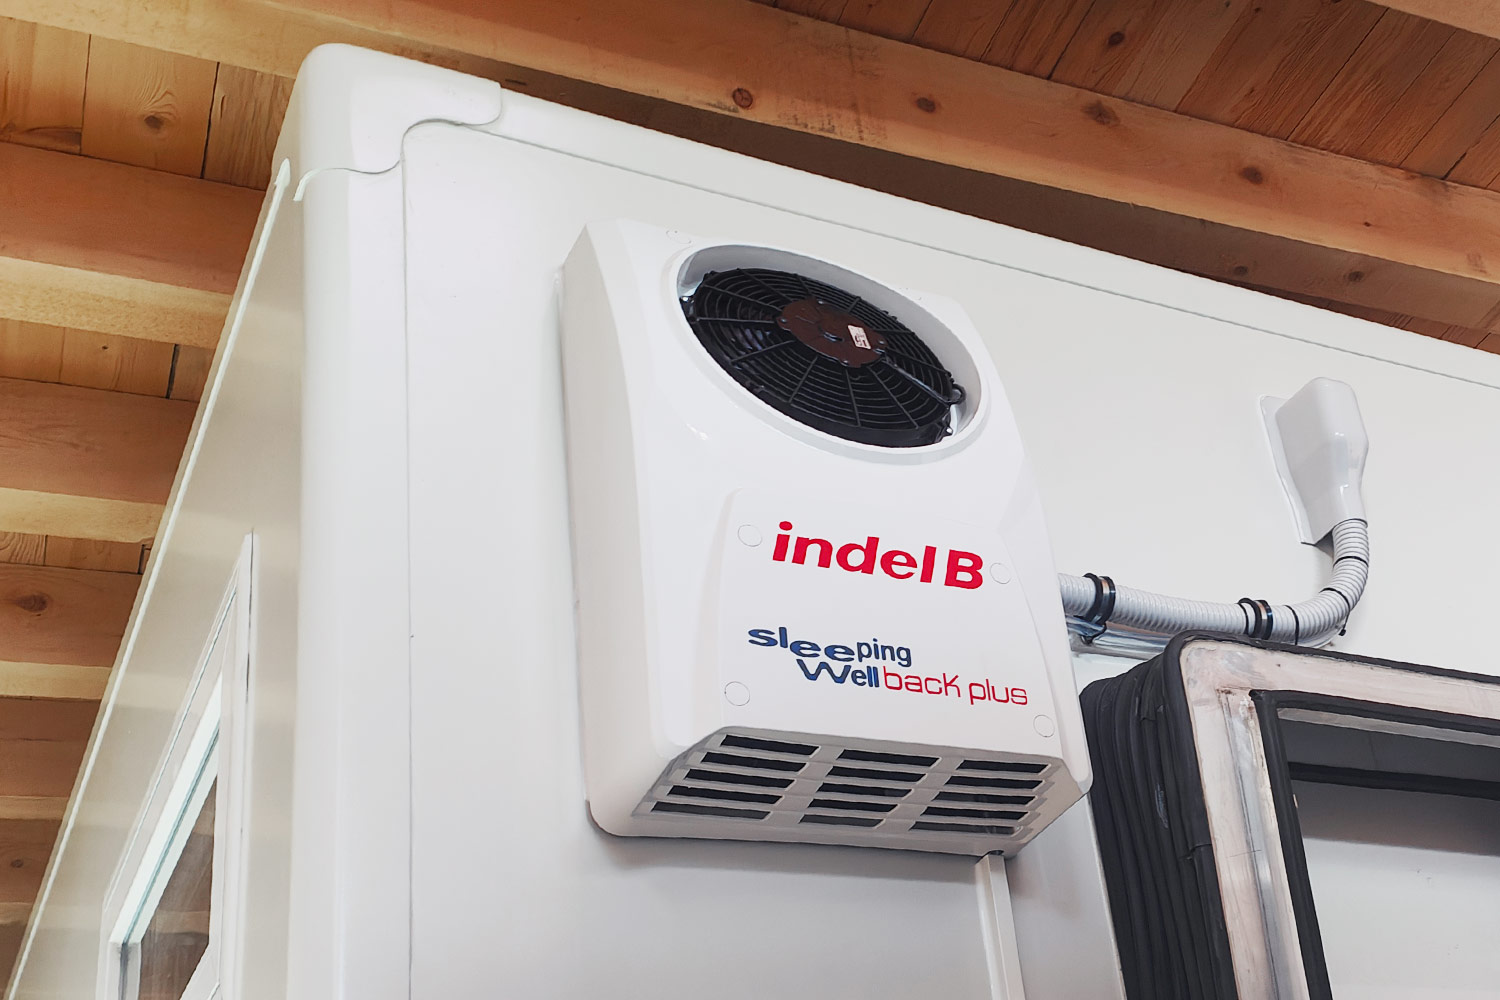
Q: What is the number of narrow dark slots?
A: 15